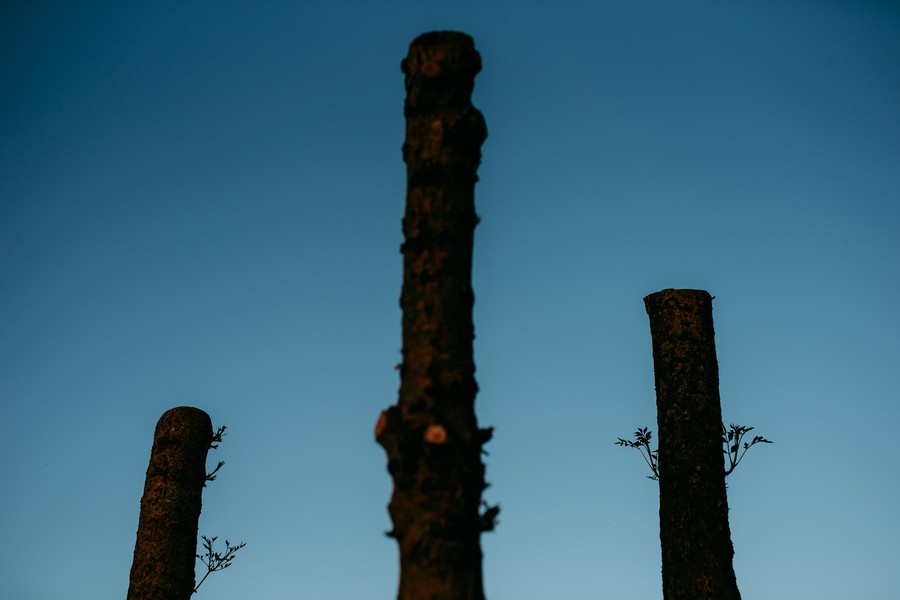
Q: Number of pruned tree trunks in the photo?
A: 3